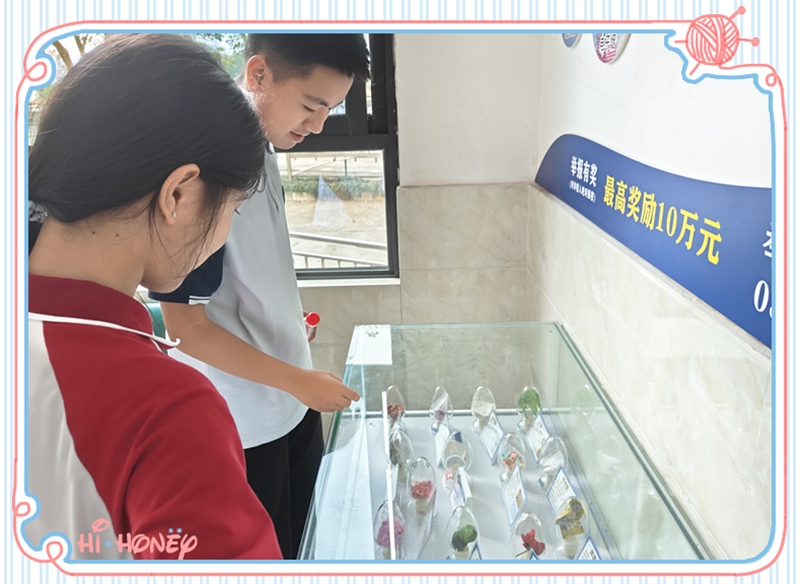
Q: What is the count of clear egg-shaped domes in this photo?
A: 13